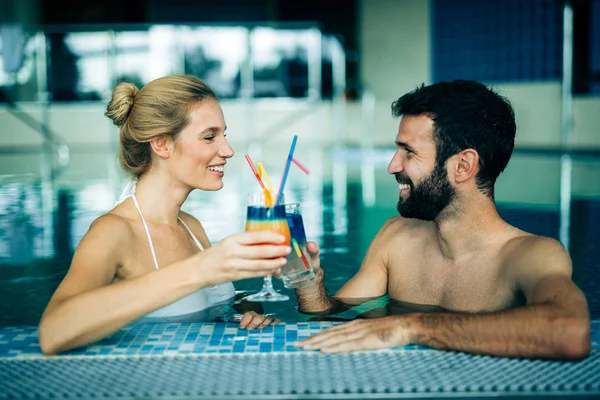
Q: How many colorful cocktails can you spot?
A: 2